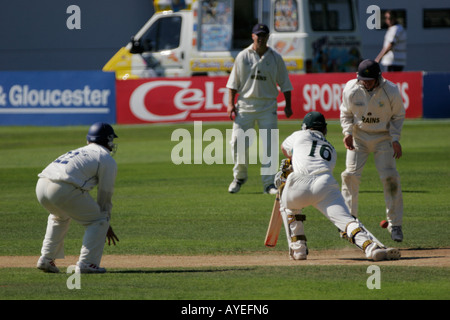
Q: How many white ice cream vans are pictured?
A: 1